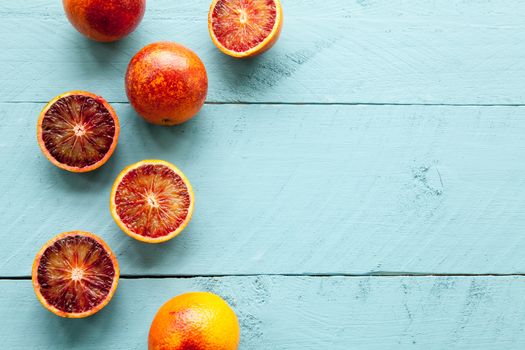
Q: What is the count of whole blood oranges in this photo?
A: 3